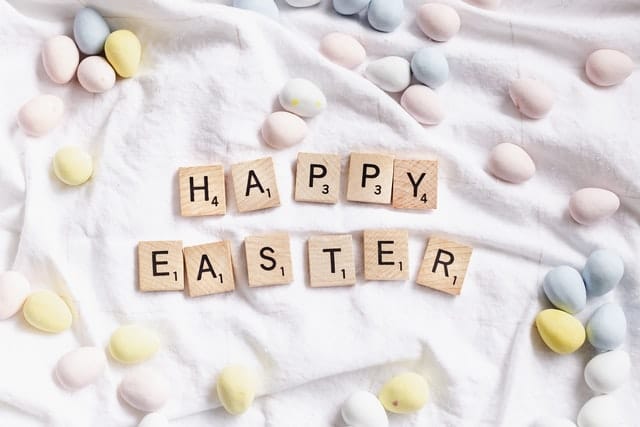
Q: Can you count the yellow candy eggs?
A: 7